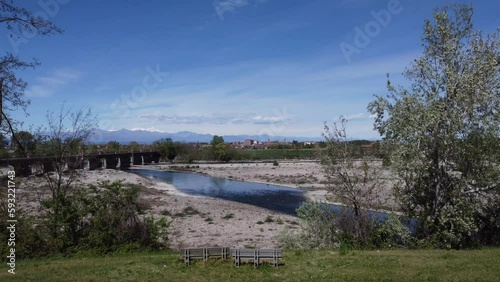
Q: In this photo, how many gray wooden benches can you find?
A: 2